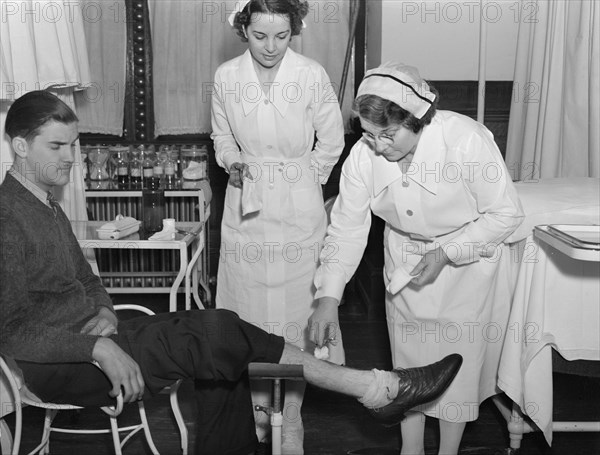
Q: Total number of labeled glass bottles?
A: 5